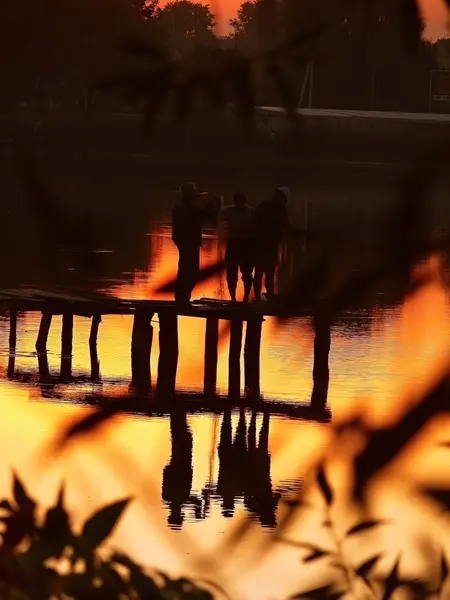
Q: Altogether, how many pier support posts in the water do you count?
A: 10